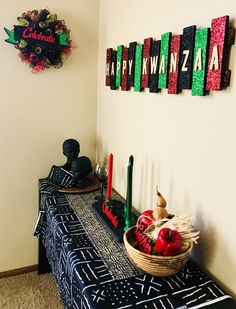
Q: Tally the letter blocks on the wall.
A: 12